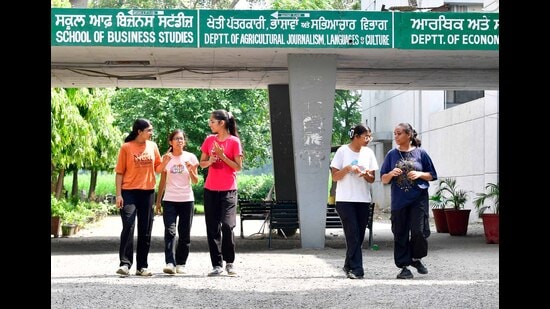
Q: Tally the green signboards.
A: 3